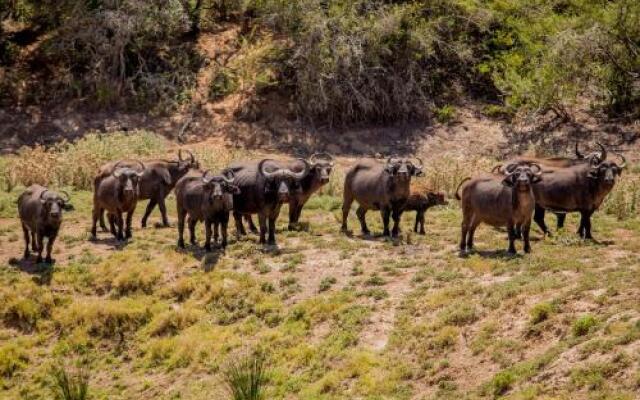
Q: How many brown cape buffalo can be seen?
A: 11